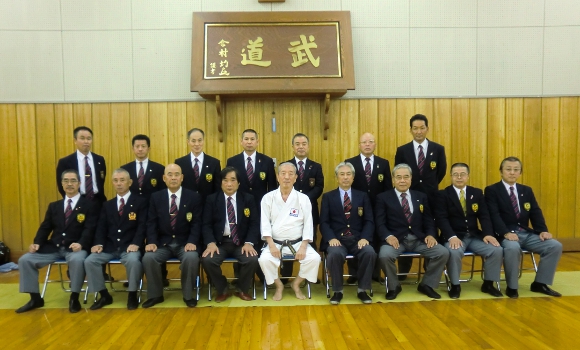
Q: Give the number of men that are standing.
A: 7